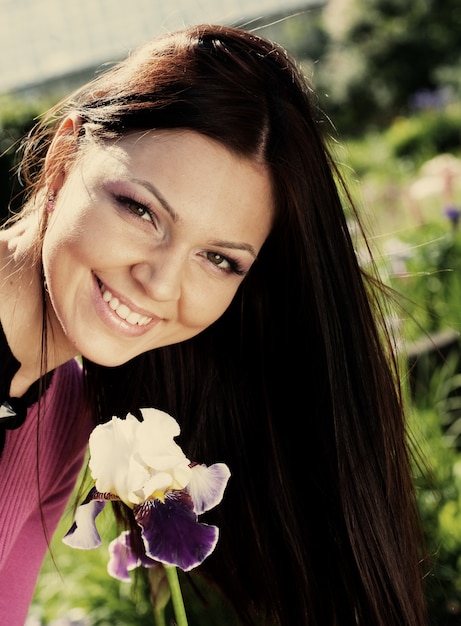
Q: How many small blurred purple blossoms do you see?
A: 2